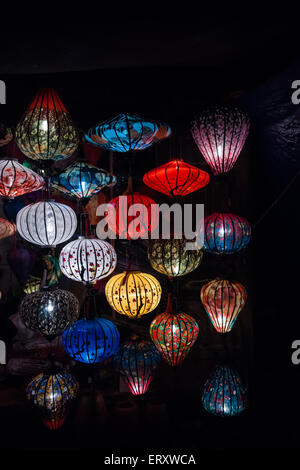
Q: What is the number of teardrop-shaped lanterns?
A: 7